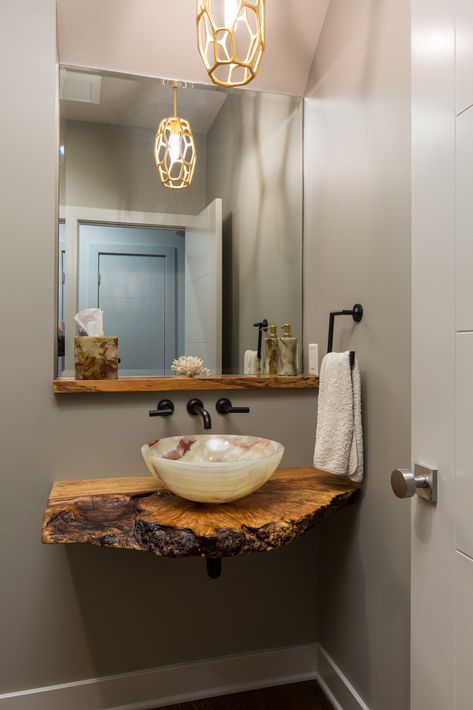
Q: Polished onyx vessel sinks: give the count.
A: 1